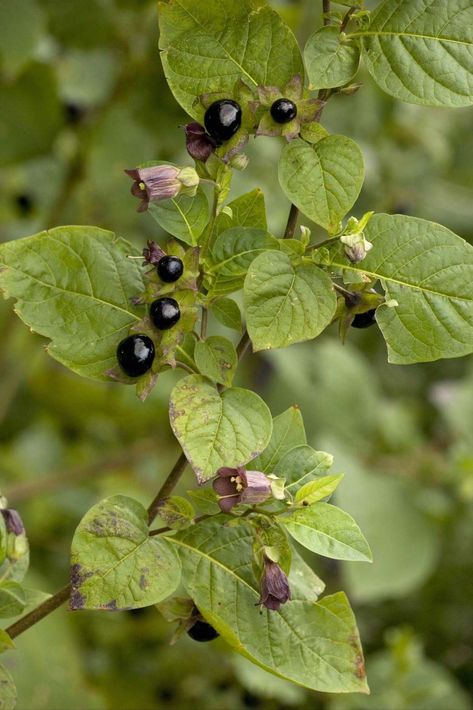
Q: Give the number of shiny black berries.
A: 7